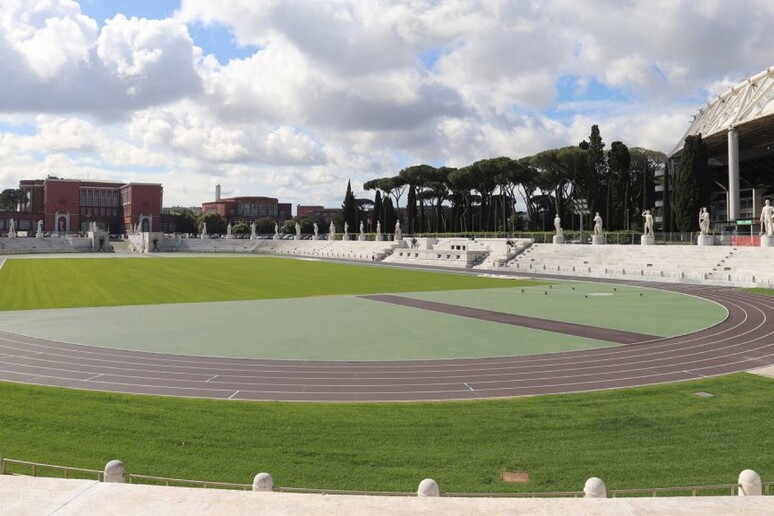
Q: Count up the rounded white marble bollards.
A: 5